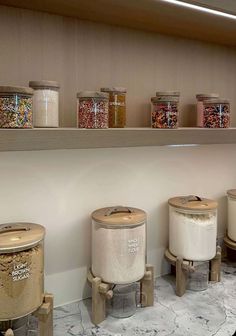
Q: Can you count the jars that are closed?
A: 12